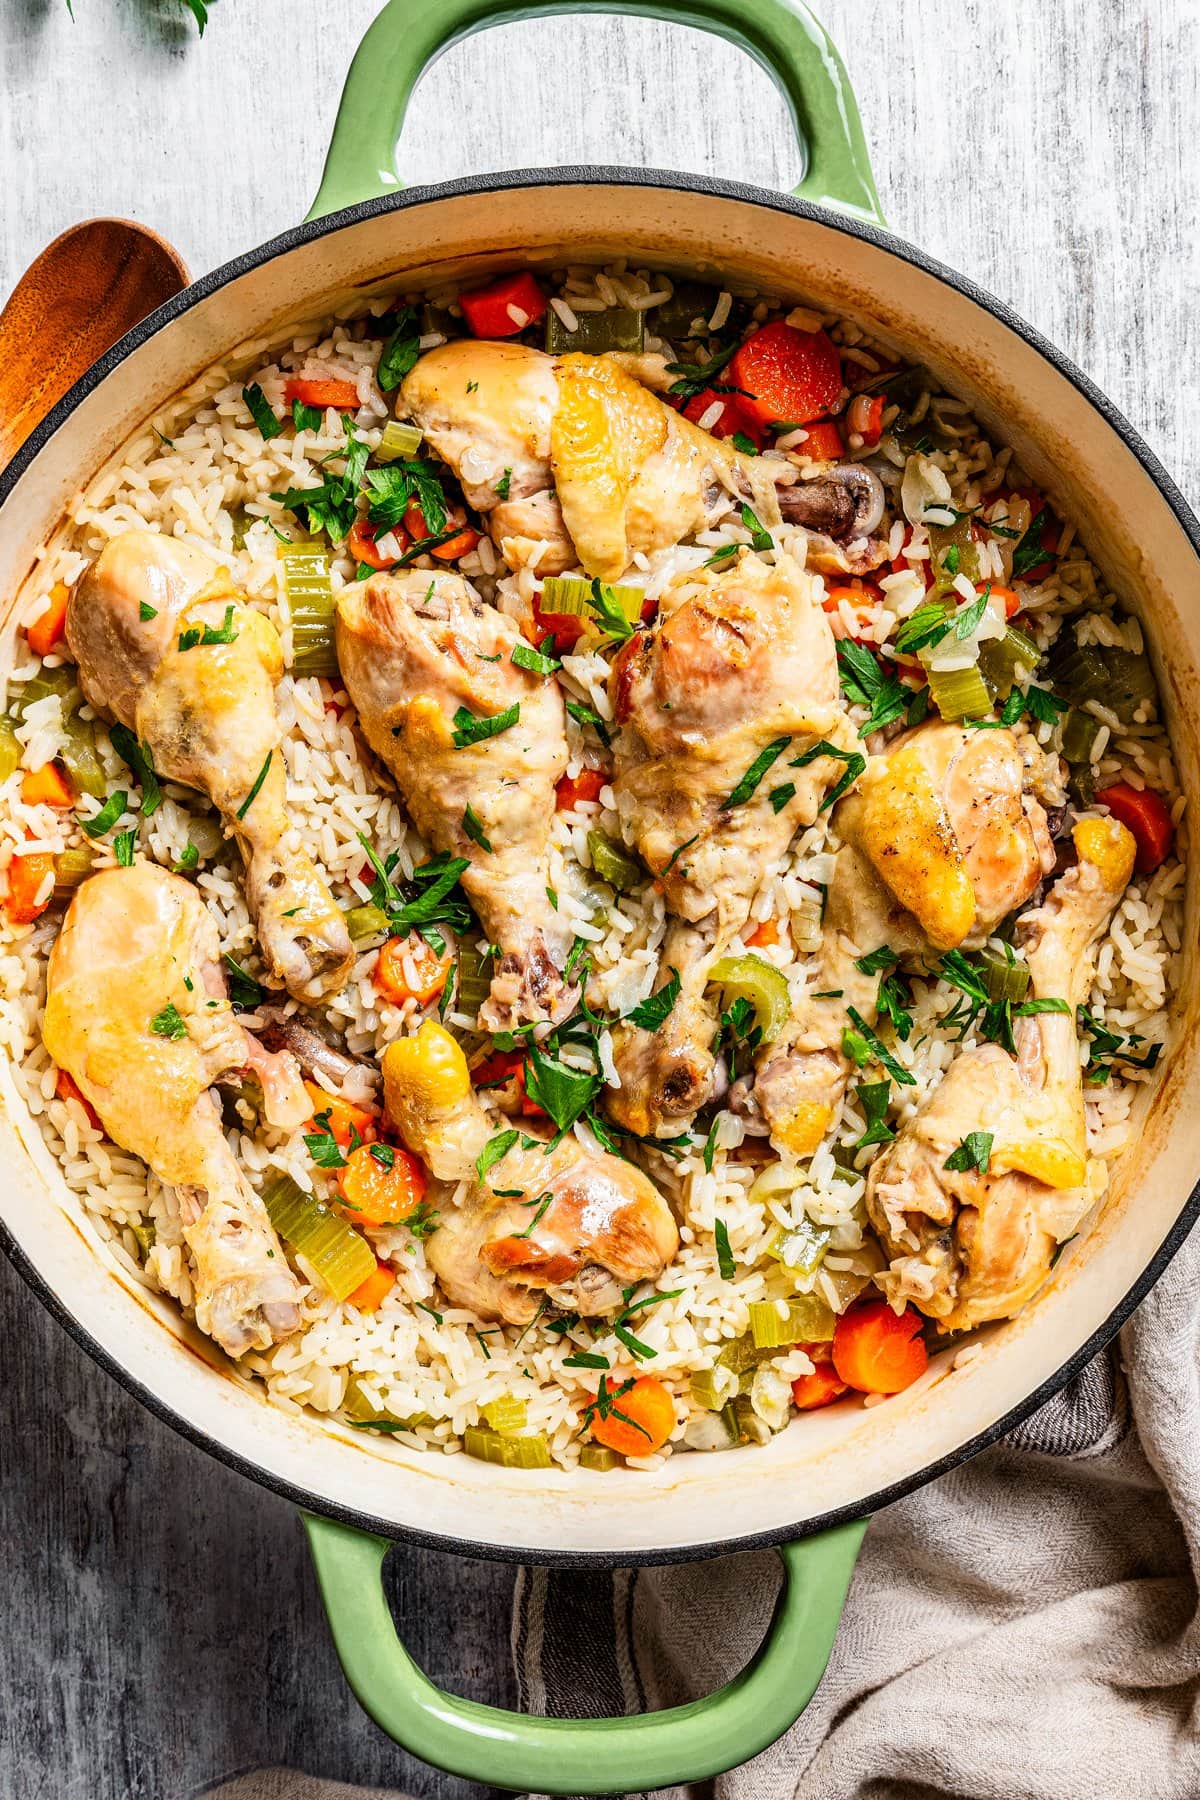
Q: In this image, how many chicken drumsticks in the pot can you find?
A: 8